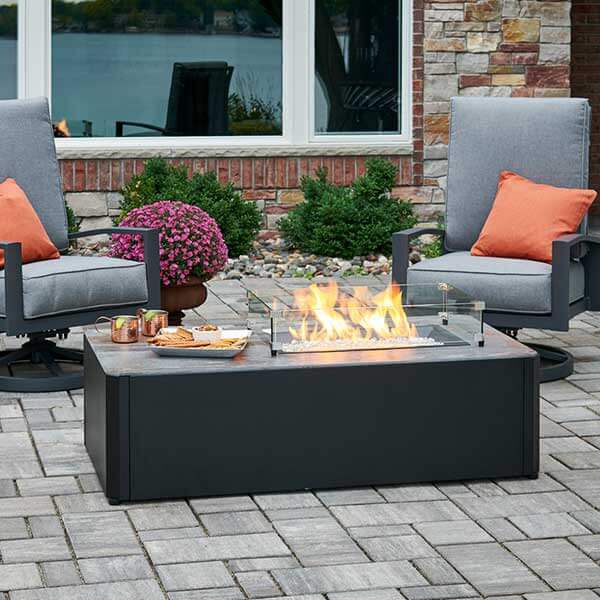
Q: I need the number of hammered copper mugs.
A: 2